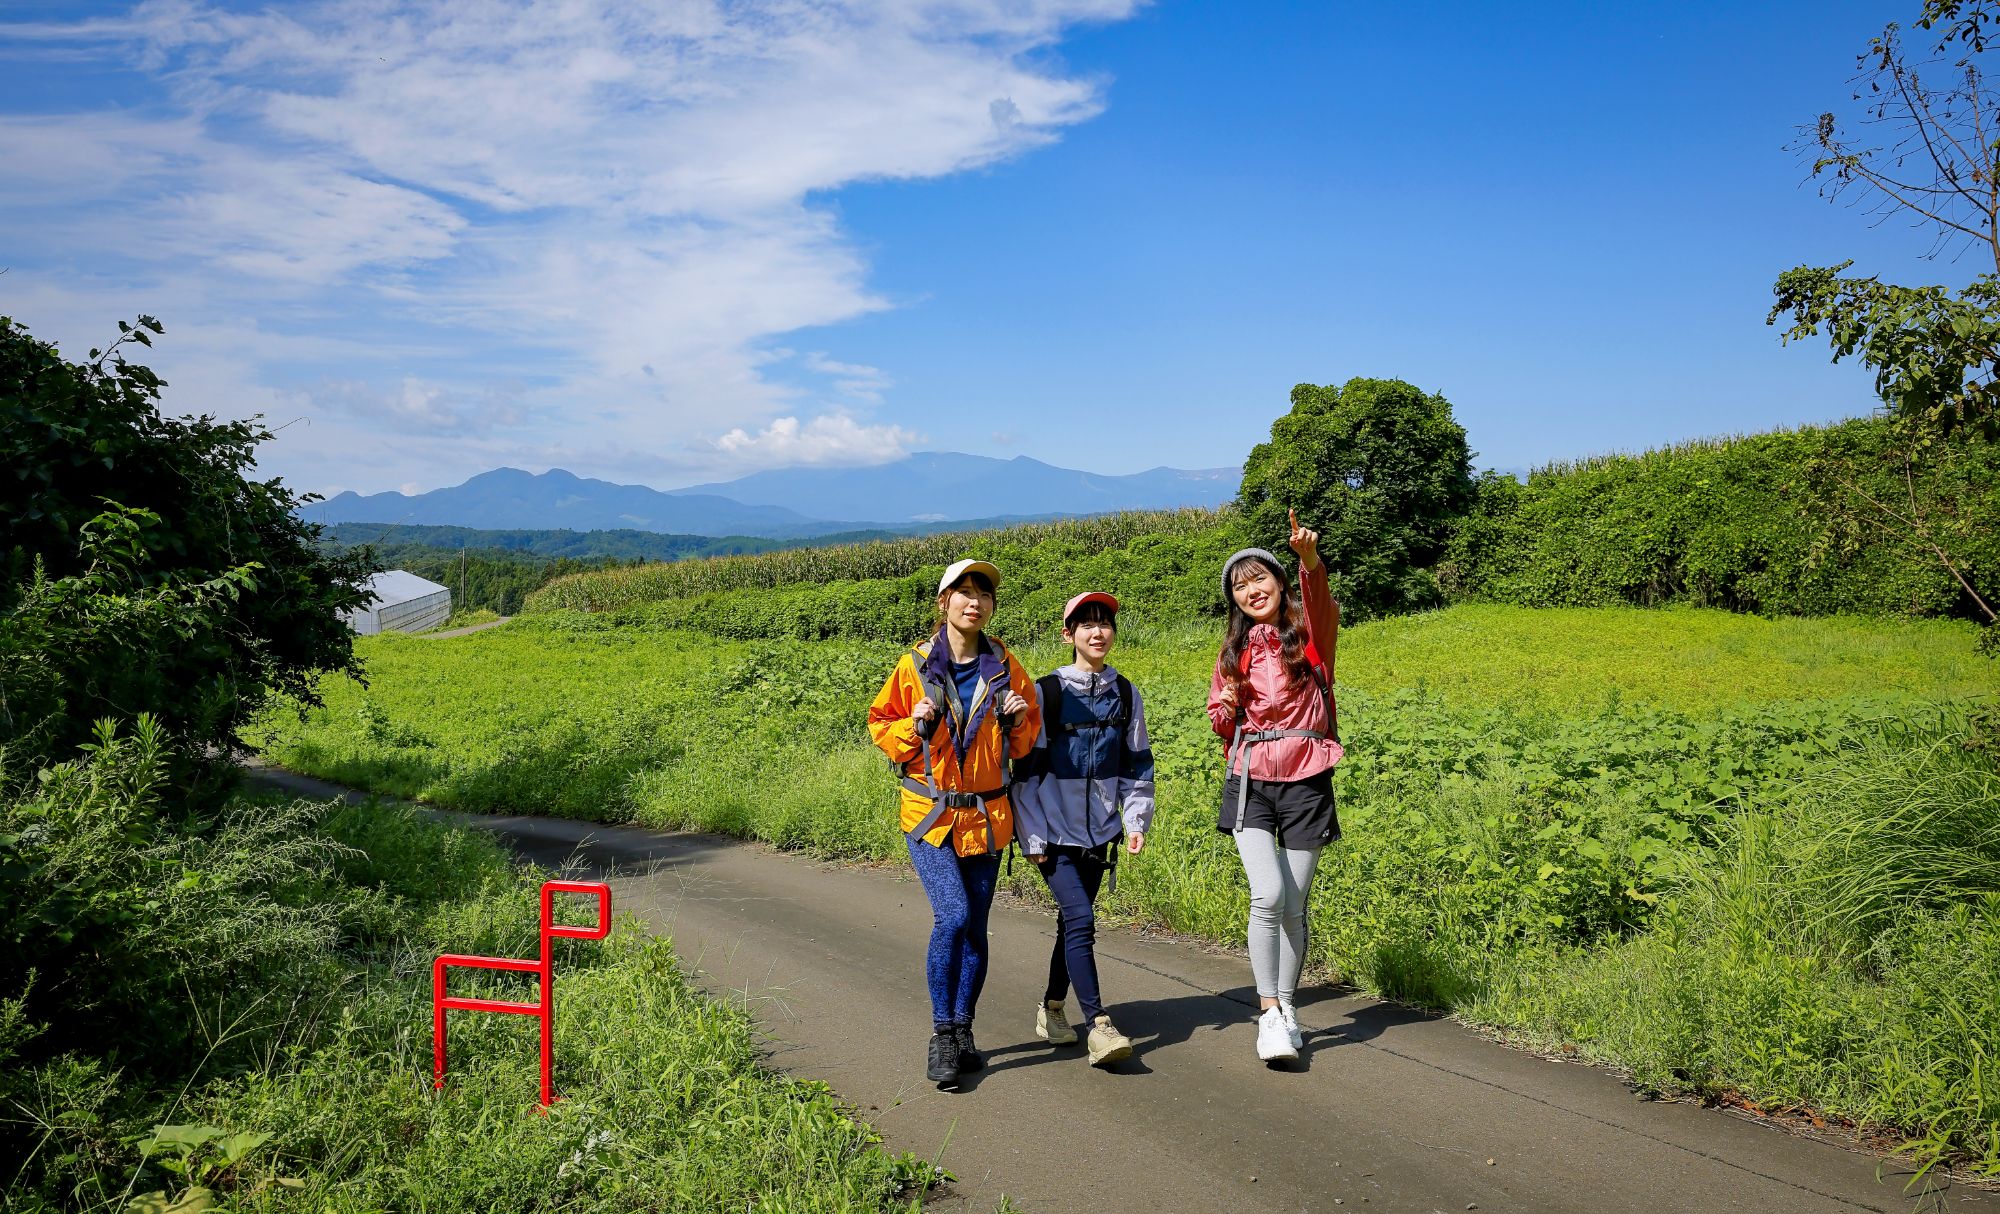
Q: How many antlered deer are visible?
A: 0